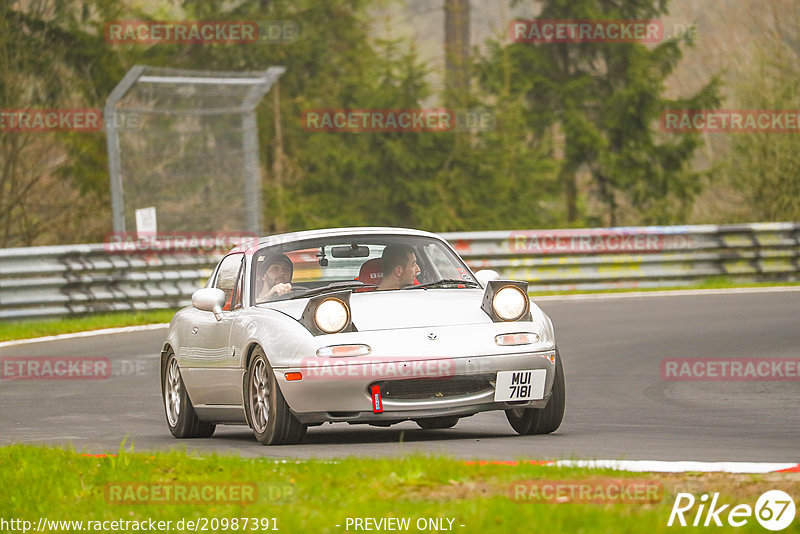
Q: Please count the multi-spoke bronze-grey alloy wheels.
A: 2